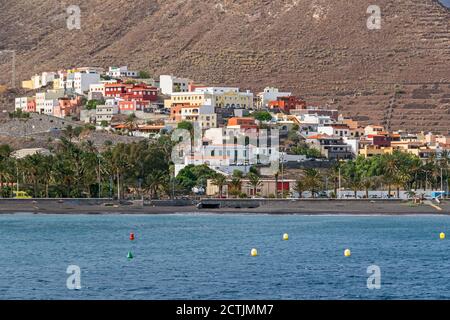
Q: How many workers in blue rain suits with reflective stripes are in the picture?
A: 0